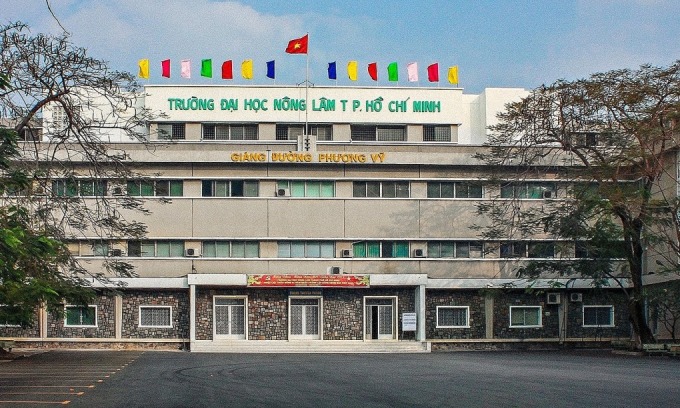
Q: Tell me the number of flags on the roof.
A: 15